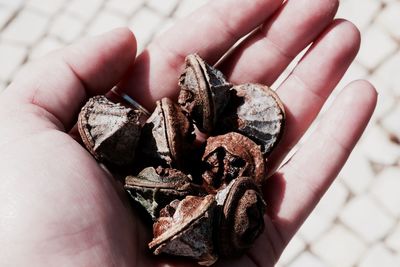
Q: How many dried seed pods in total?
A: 8